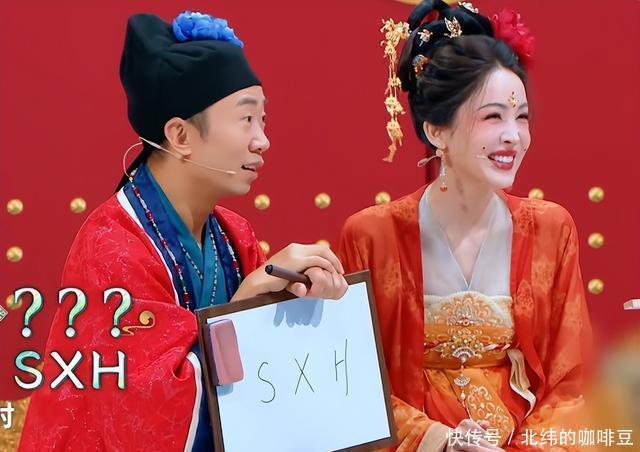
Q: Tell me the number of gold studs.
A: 13